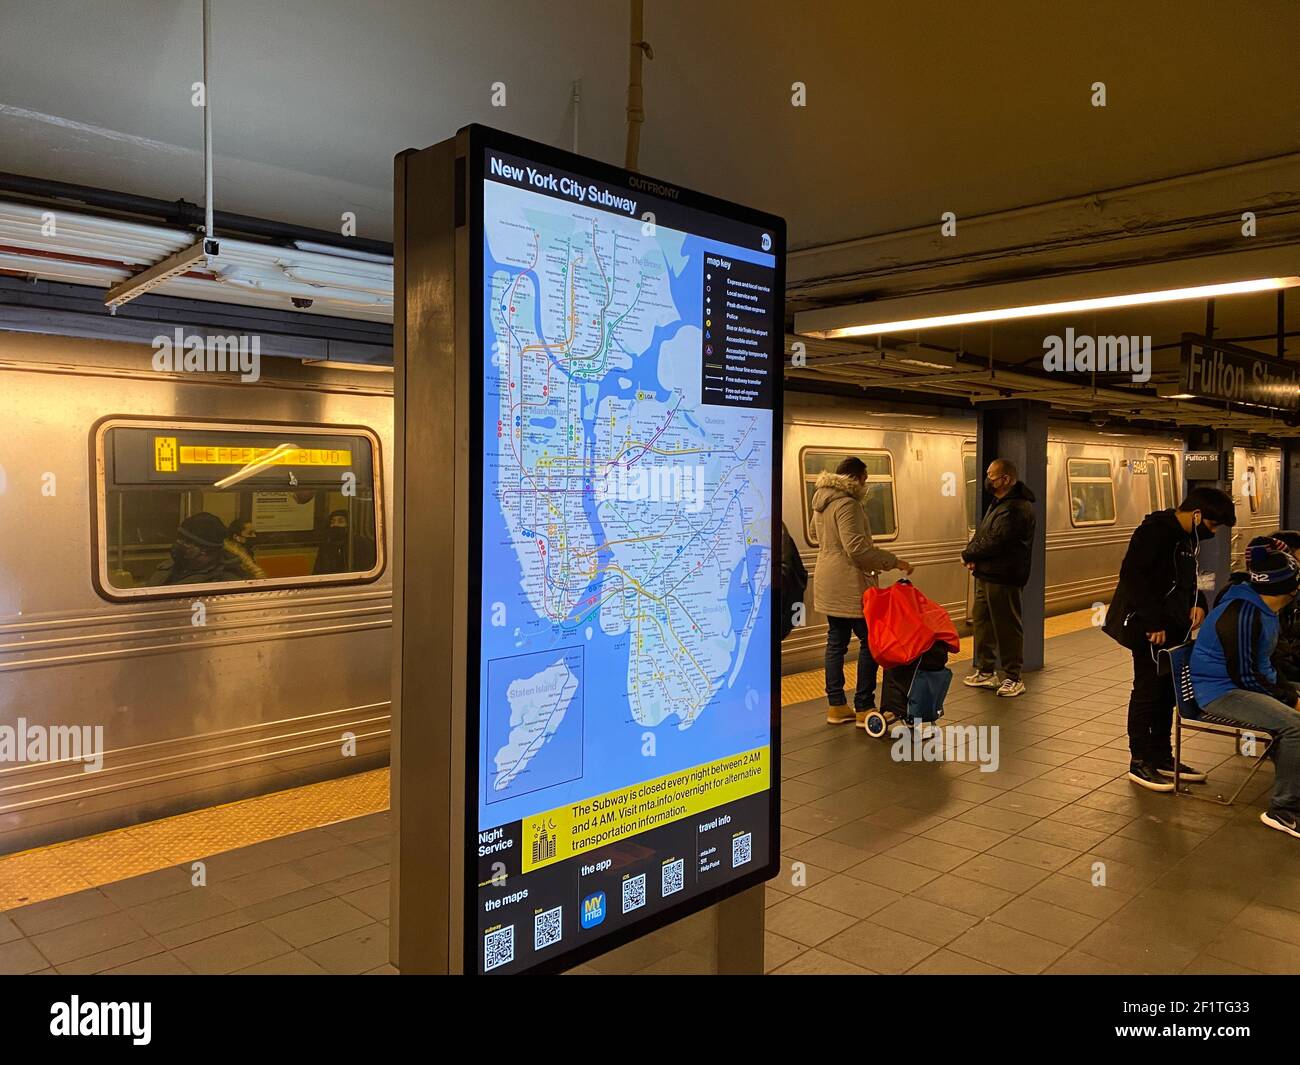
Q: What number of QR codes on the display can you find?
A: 5